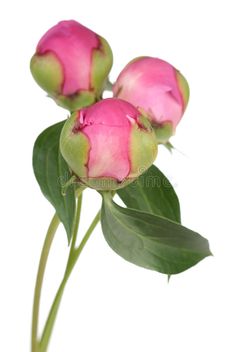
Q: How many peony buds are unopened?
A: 3